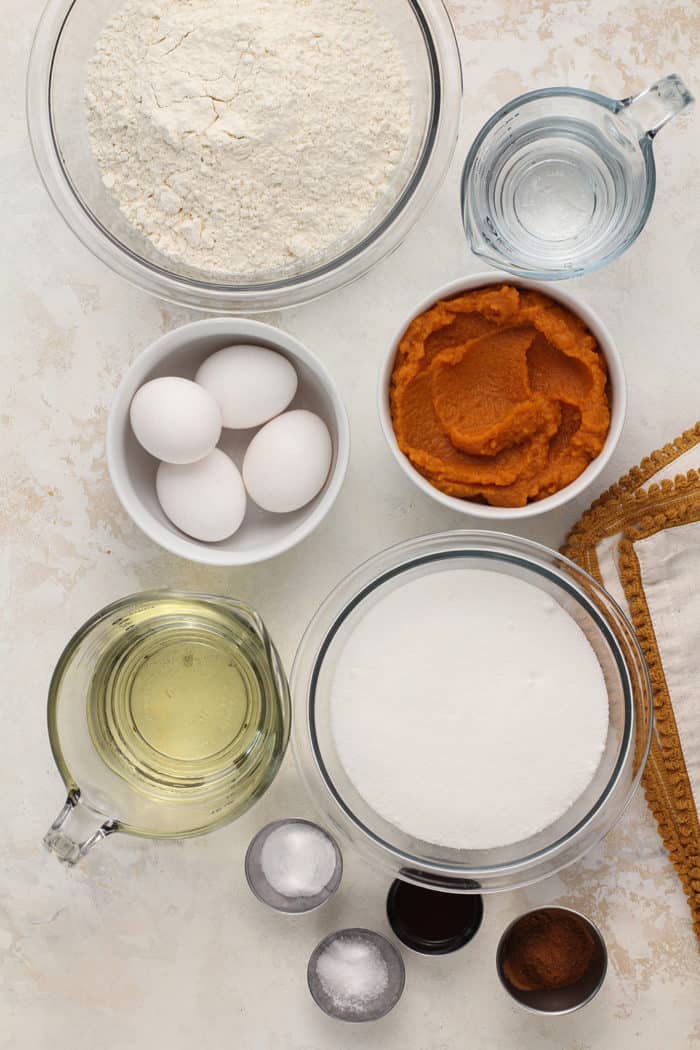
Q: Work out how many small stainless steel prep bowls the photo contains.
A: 4